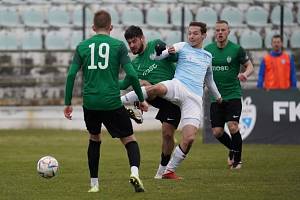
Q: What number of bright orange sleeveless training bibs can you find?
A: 1